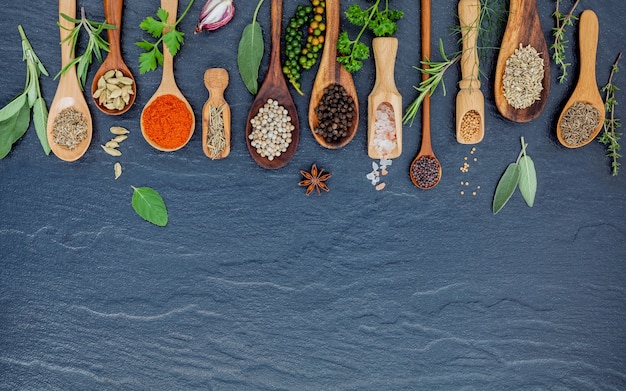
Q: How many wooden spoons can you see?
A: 11